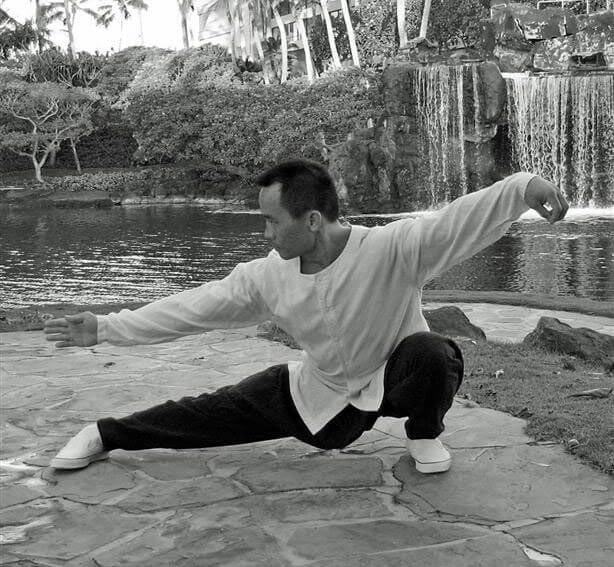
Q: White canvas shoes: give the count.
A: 2